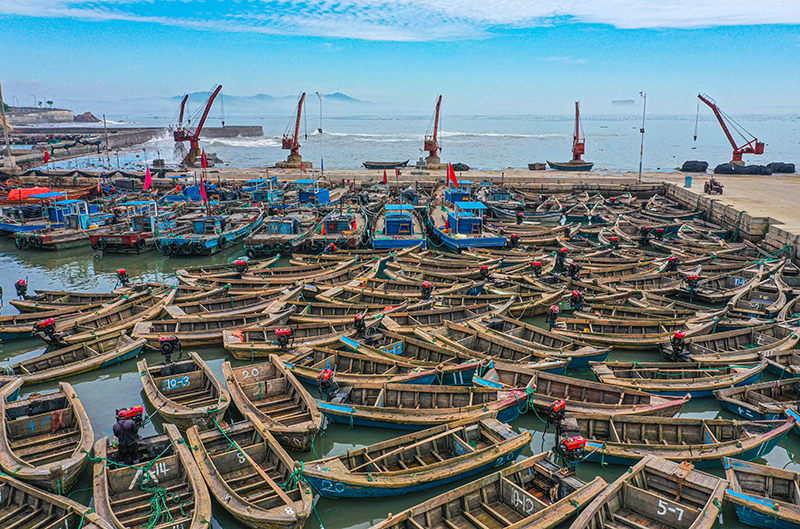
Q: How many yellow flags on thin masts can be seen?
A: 0